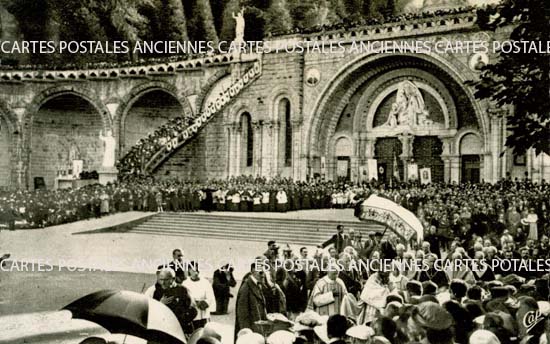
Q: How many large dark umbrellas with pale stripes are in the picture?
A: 1